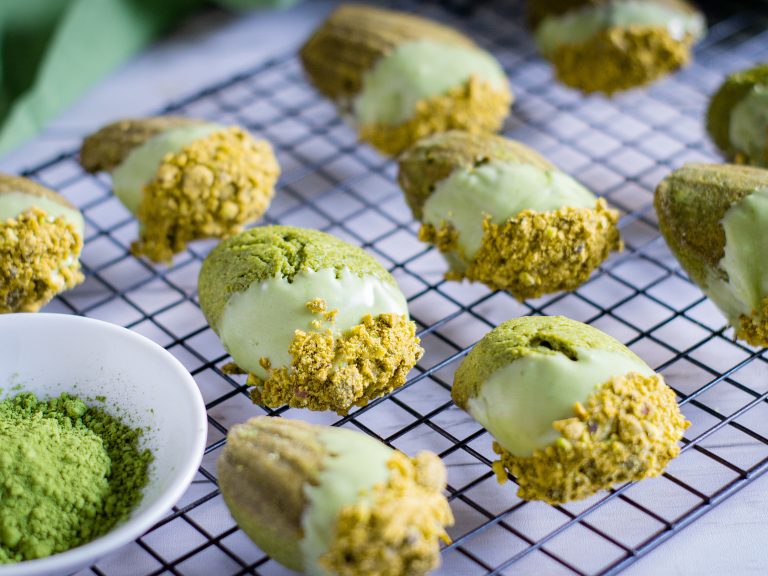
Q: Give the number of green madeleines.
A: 10